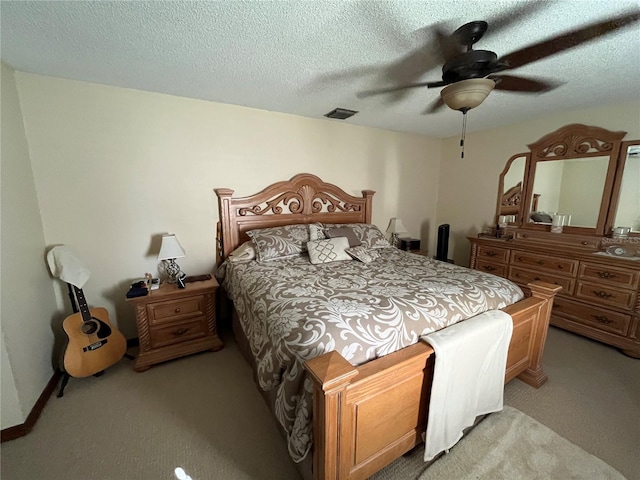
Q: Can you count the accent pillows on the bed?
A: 4